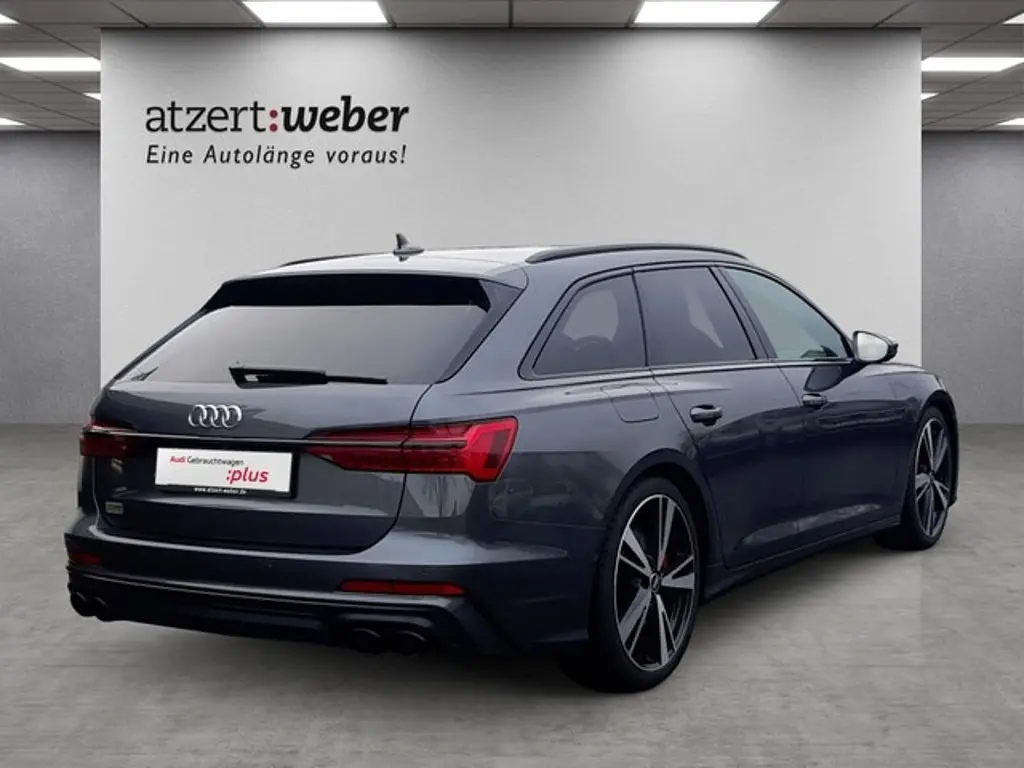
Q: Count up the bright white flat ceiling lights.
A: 10